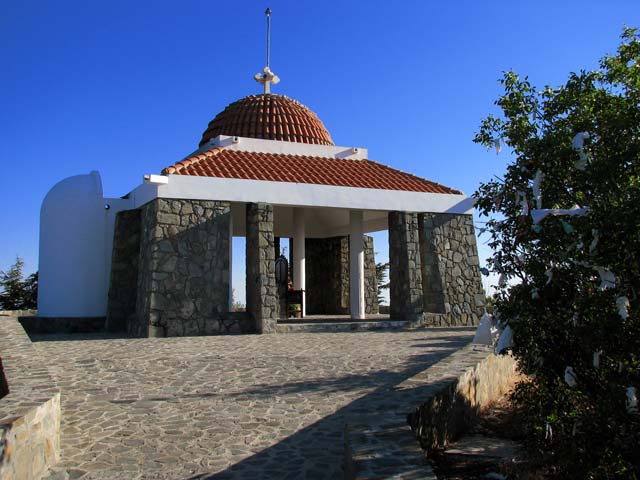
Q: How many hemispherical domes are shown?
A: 1